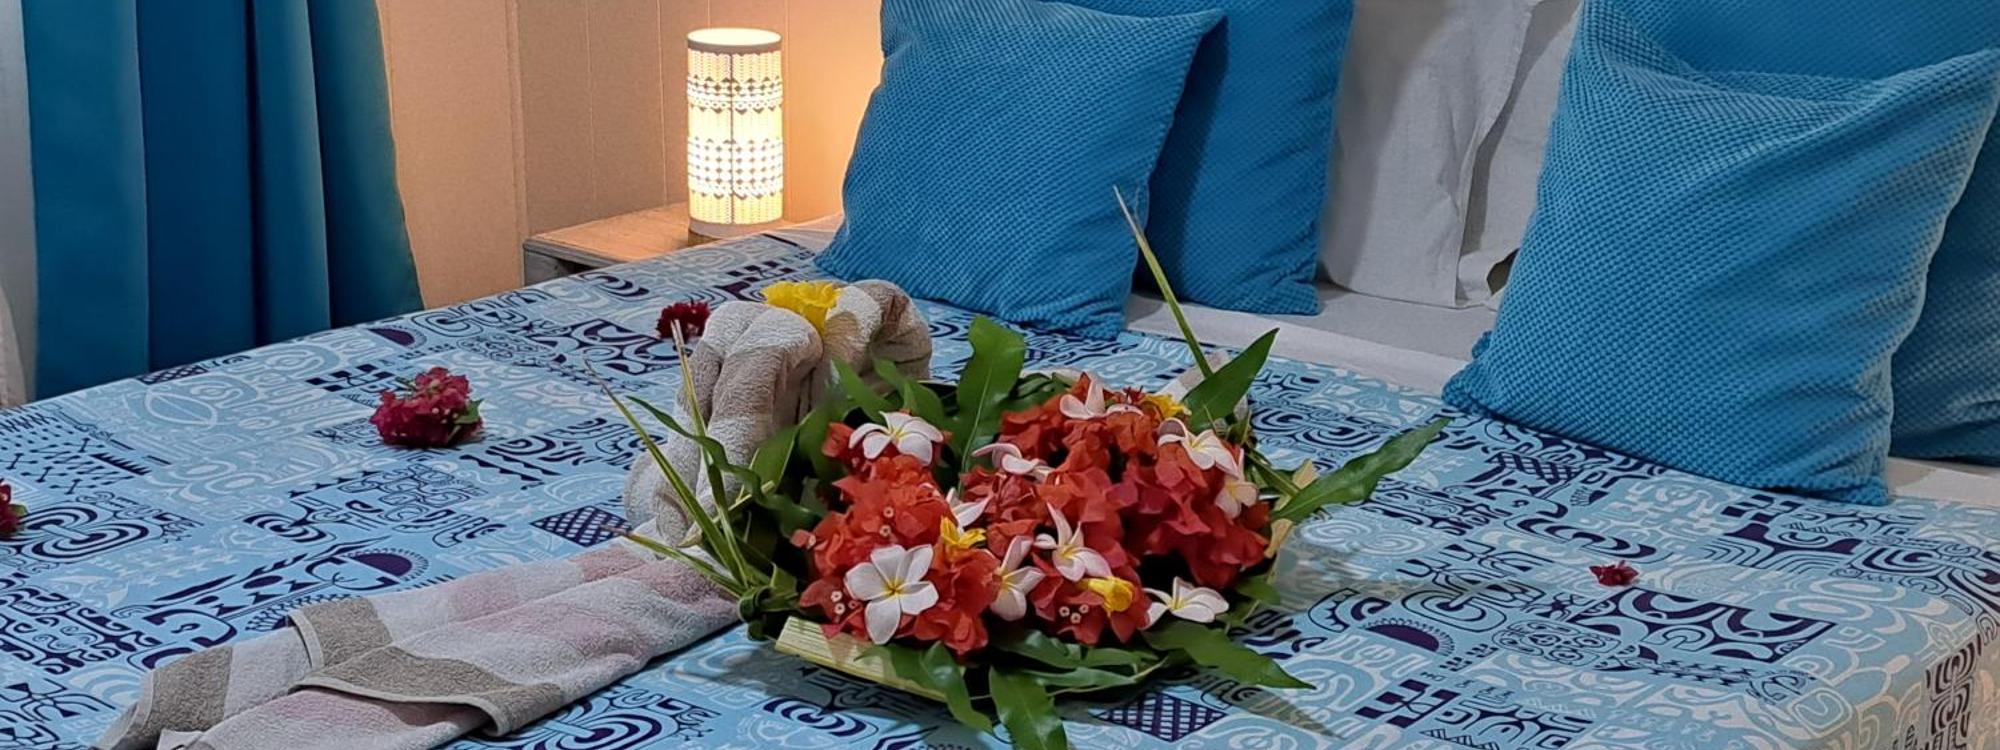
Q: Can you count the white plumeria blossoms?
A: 10